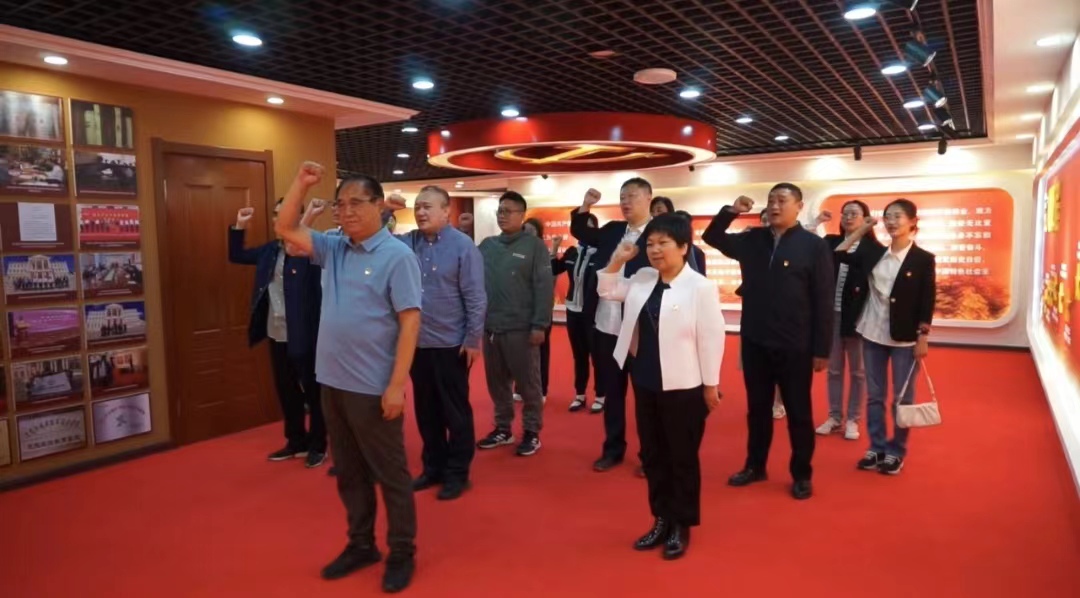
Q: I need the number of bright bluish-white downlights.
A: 13